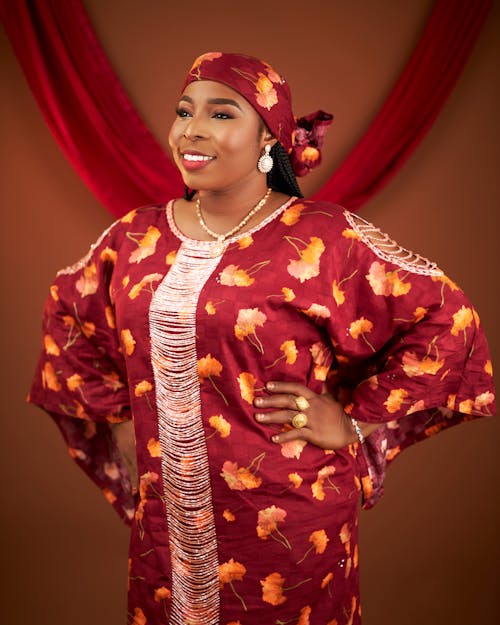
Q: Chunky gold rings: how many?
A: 2